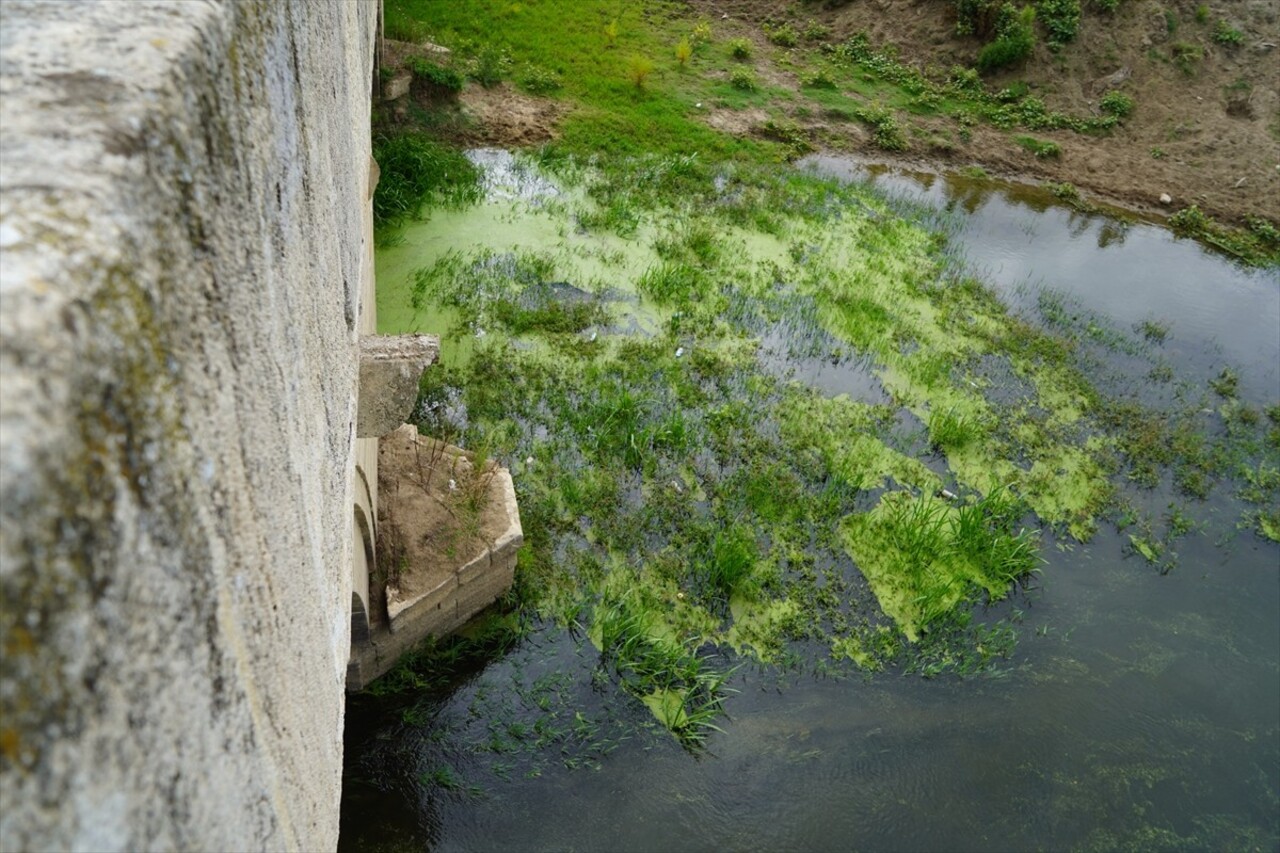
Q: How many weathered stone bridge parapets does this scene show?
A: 1